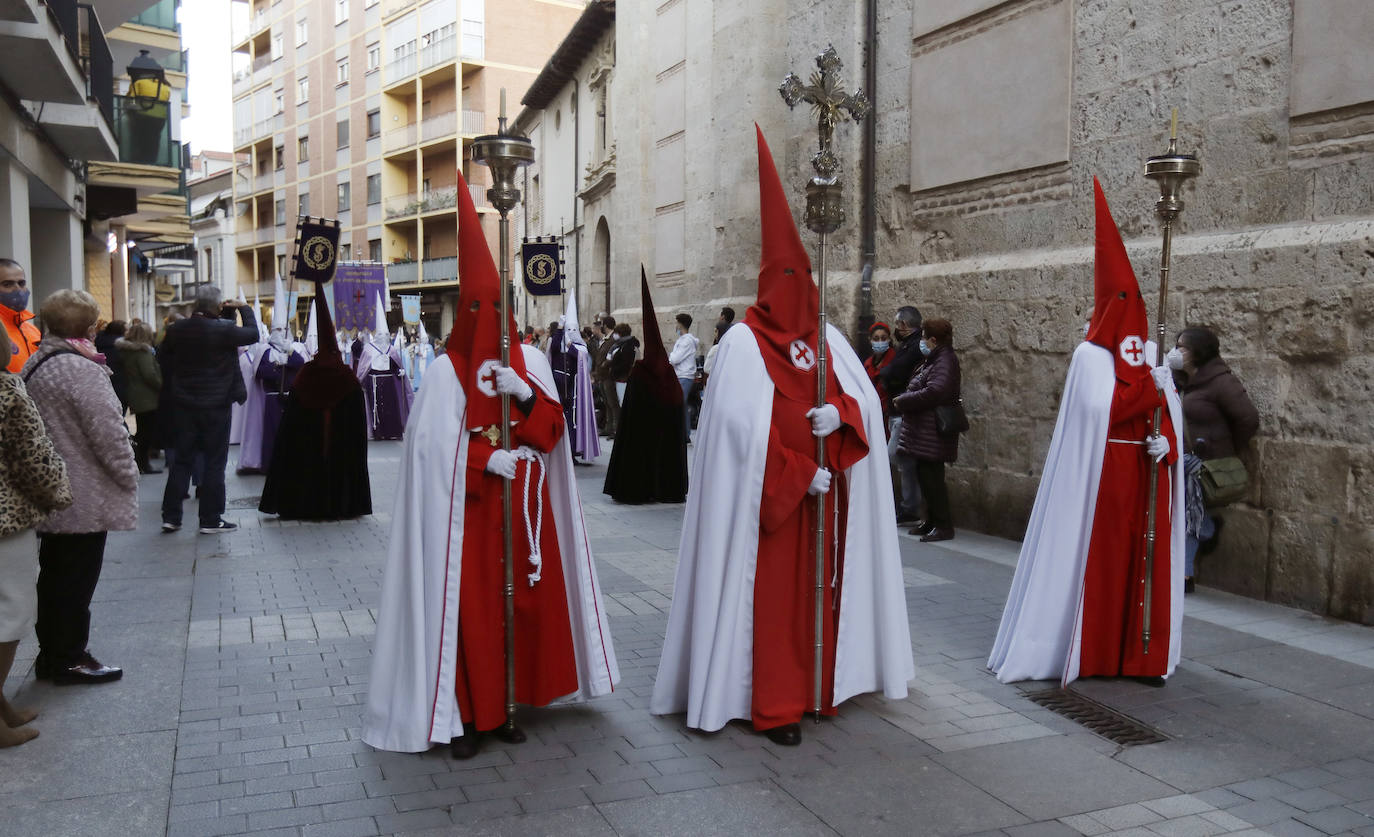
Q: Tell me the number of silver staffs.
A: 3